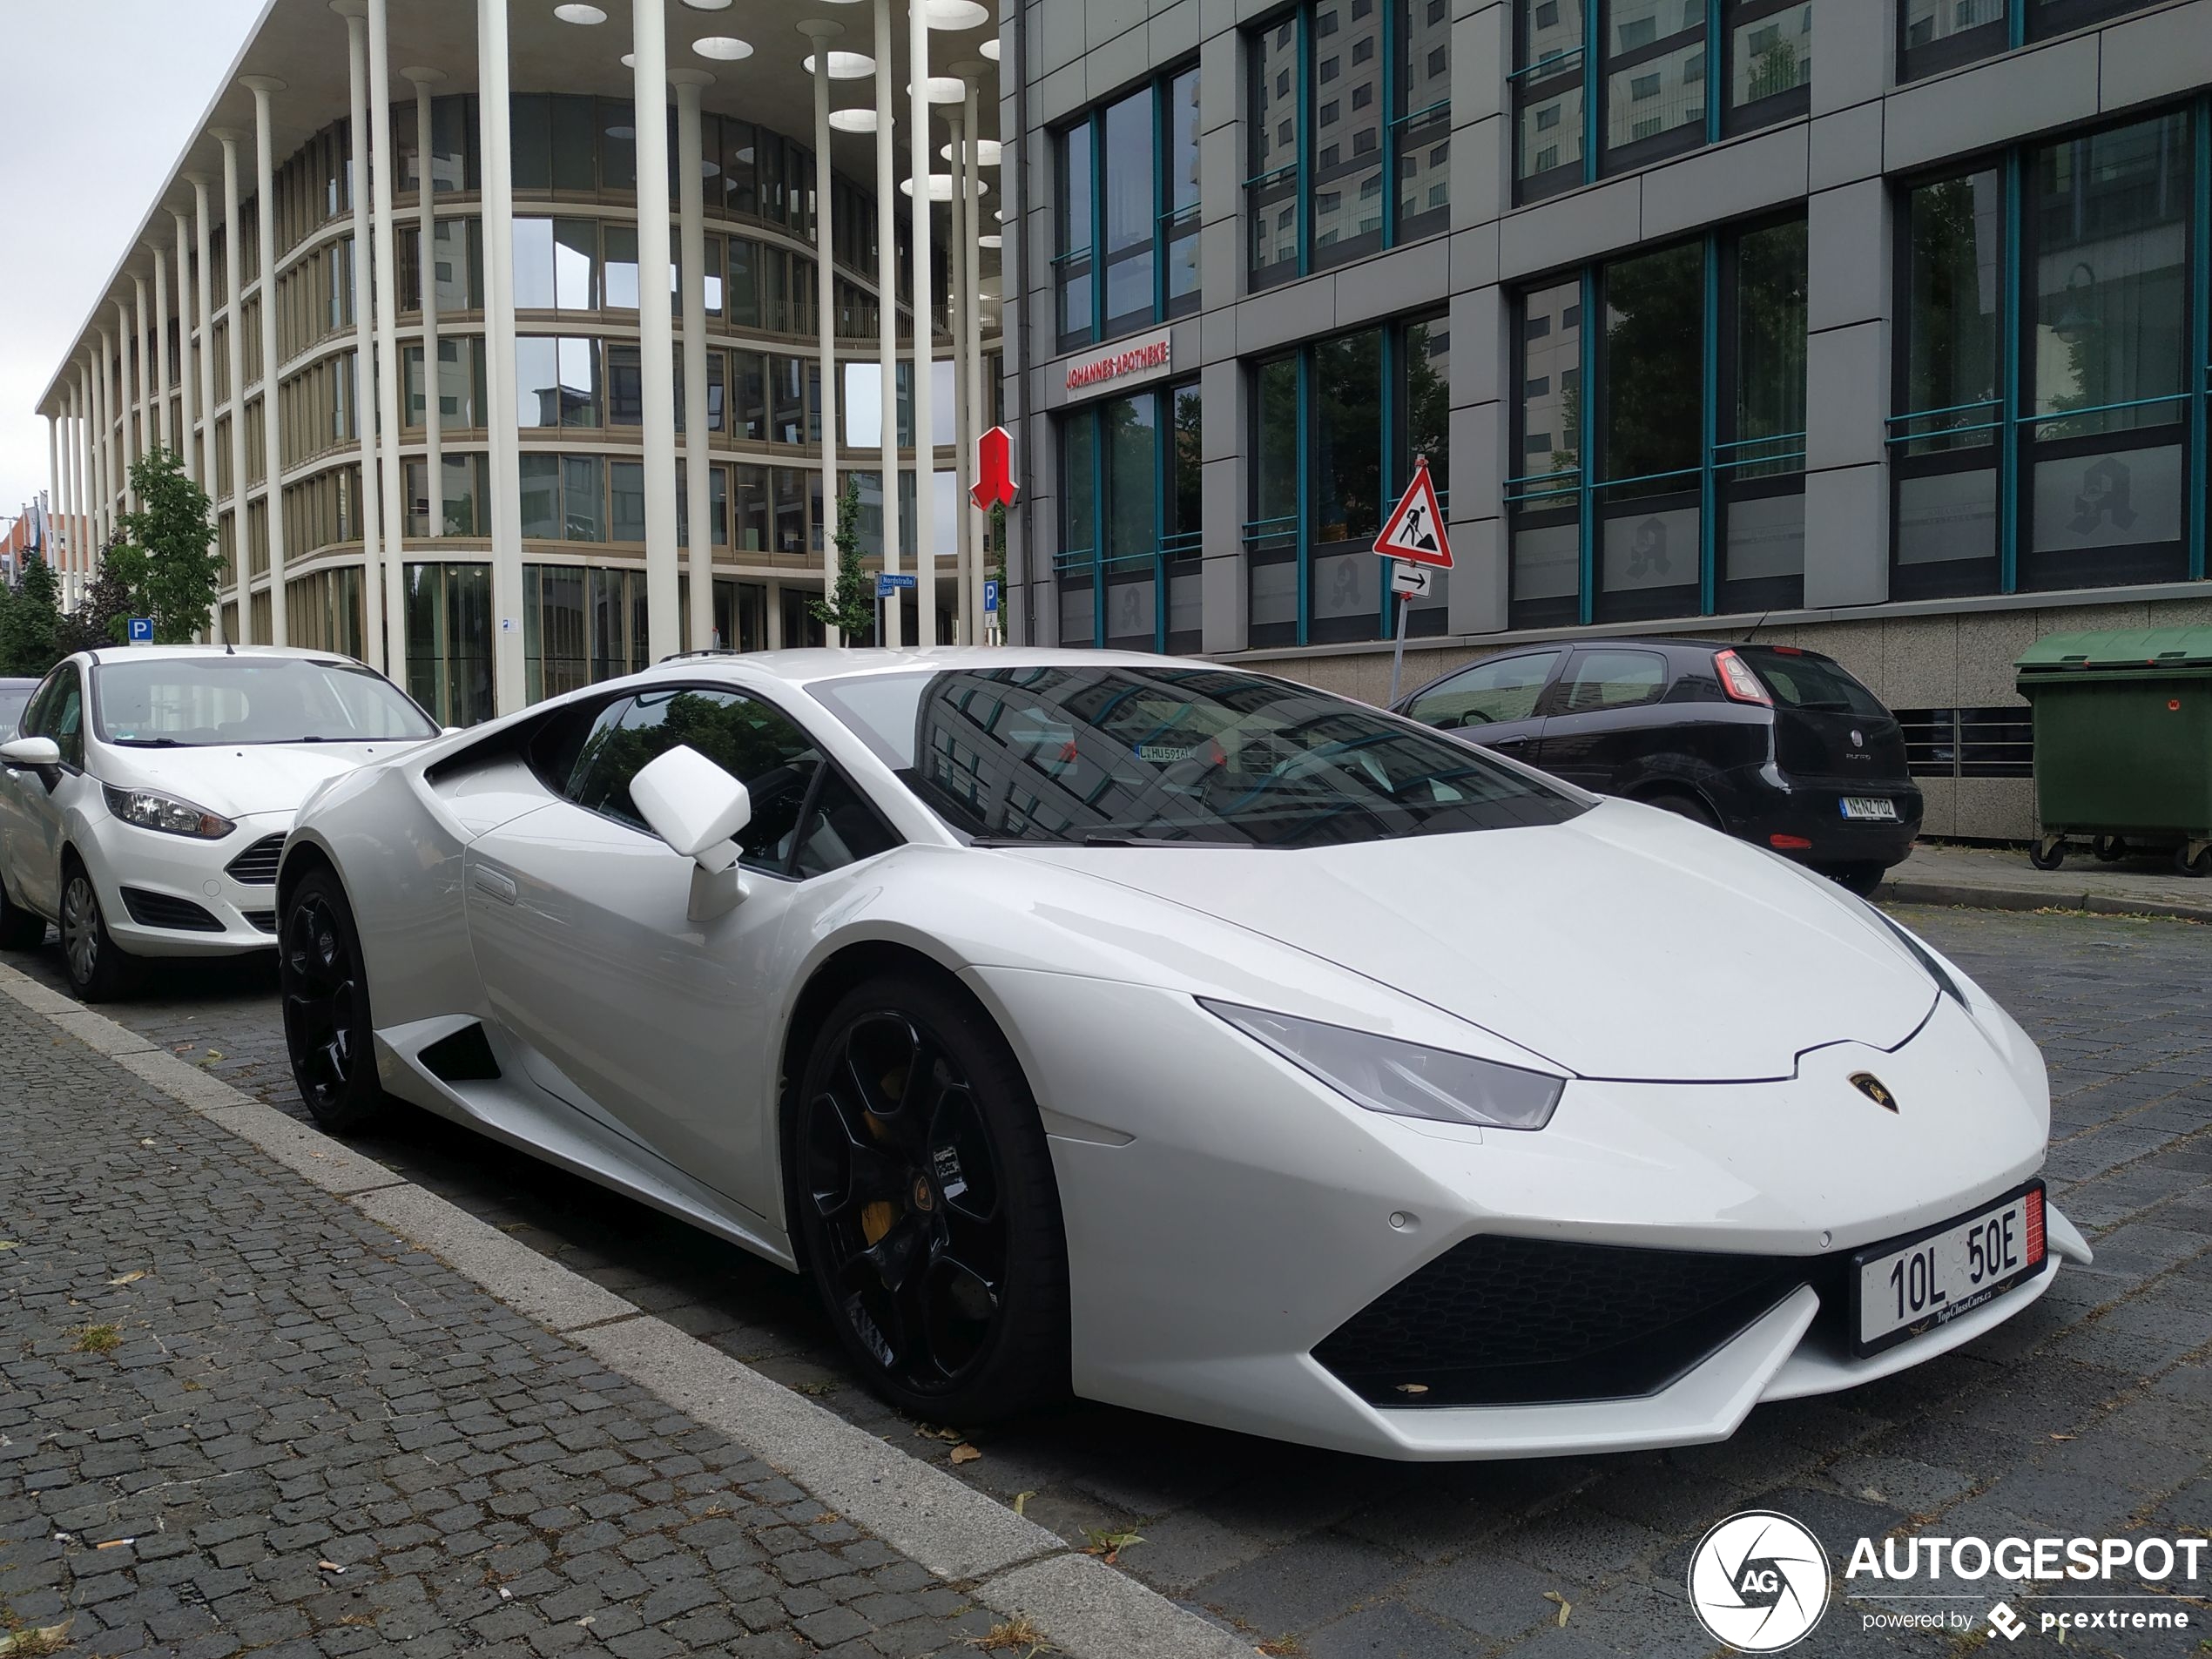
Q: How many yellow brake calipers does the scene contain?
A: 1